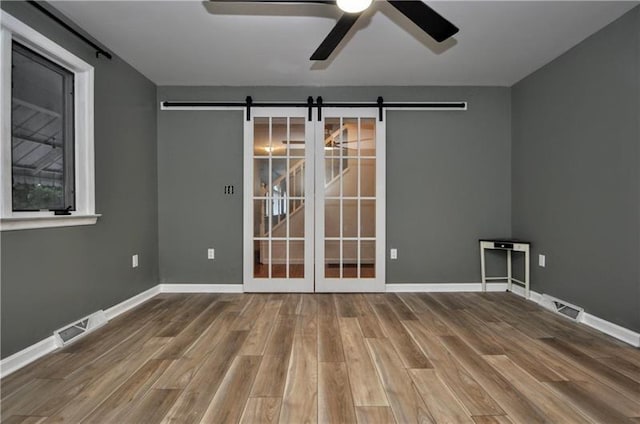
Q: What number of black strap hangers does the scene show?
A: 4